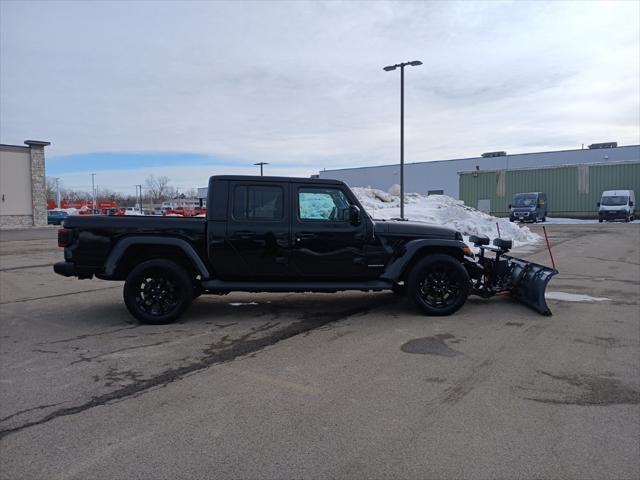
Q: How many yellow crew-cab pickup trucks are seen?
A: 0